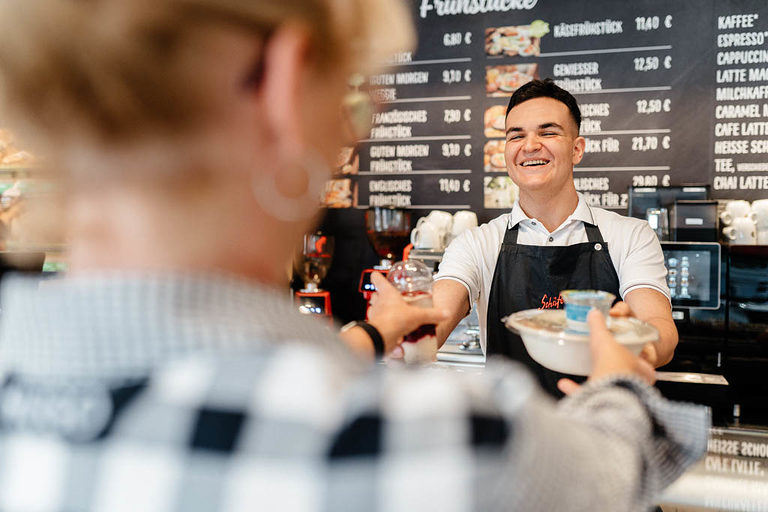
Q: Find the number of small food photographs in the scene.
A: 7